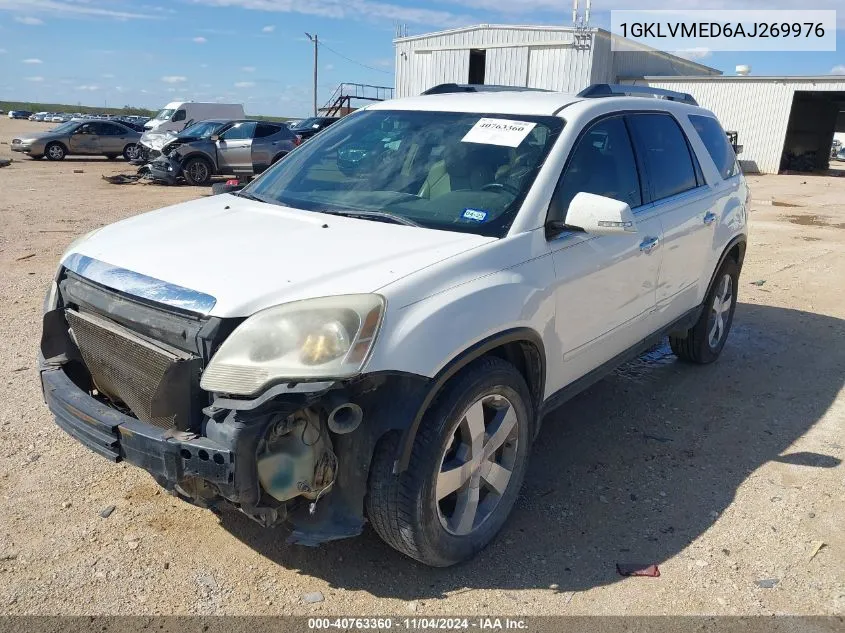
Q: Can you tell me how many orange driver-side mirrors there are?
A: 0